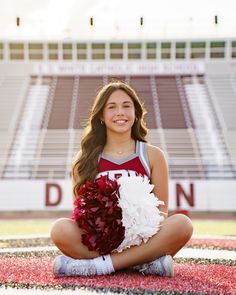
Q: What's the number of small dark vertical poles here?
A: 4